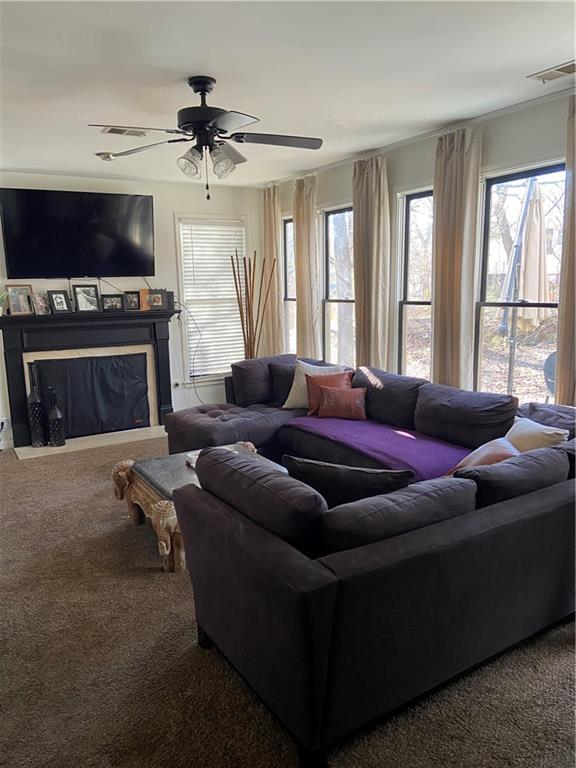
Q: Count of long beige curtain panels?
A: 5